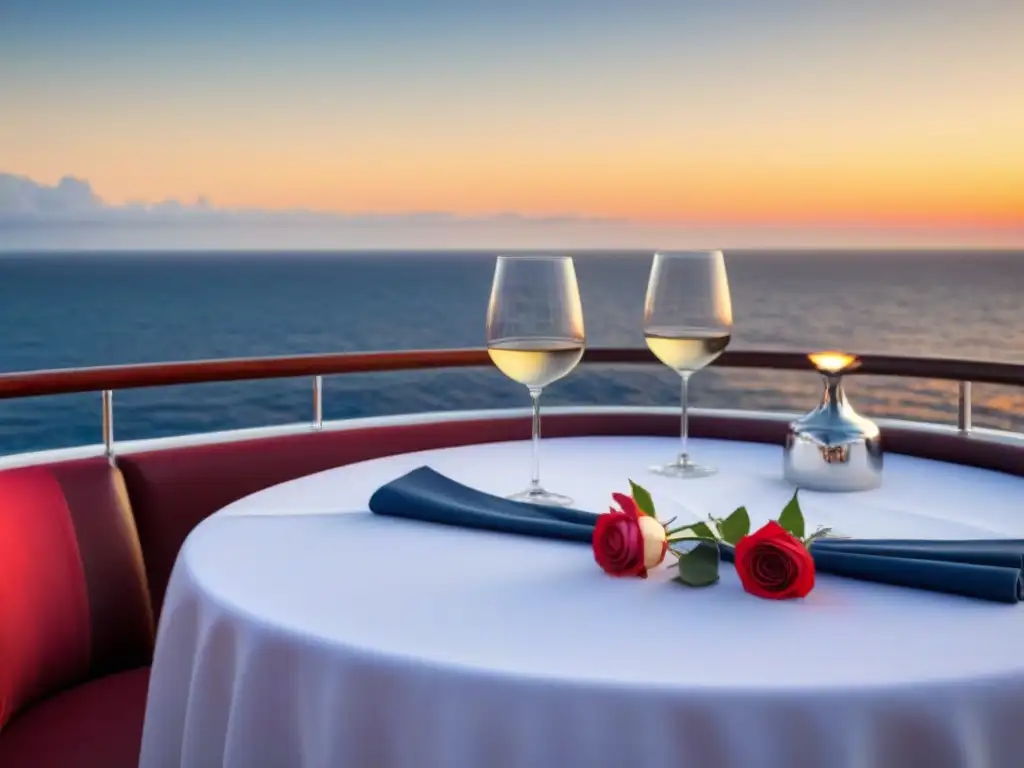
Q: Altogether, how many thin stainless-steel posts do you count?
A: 3